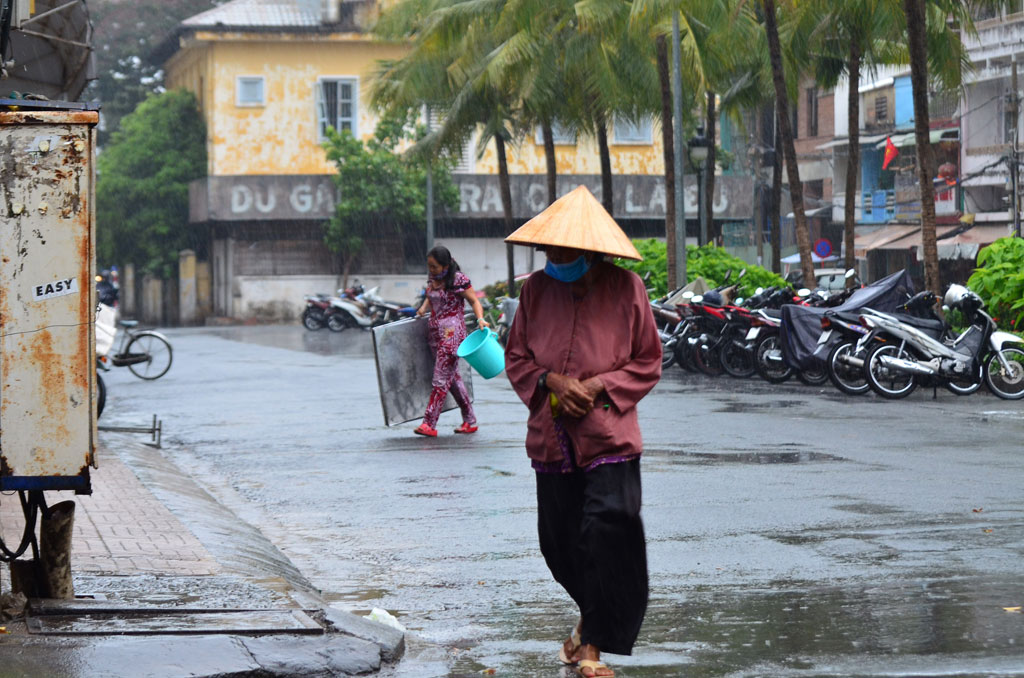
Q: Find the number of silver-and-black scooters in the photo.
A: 1